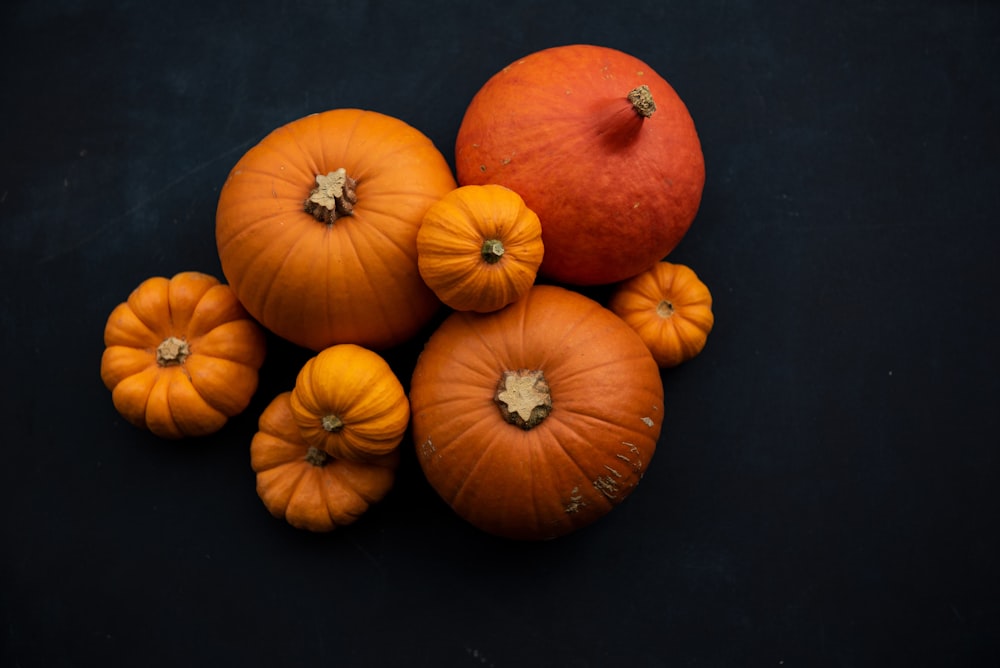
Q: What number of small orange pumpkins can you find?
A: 5